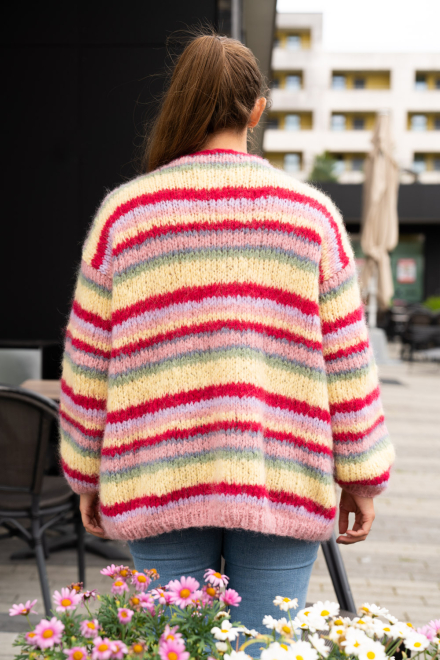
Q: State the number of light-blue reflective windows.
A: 10